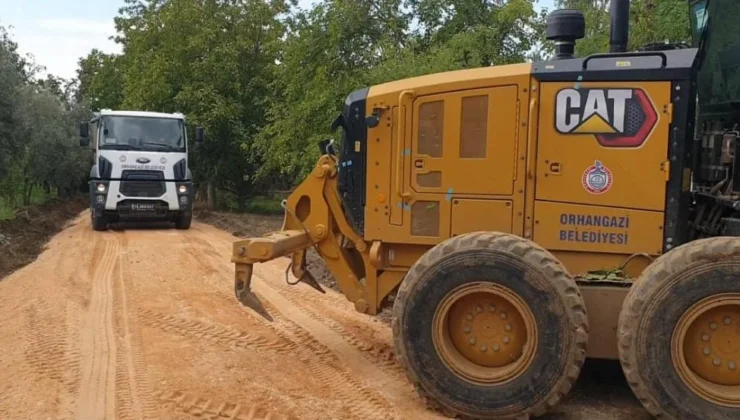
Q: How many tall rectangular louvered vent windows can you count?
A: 2